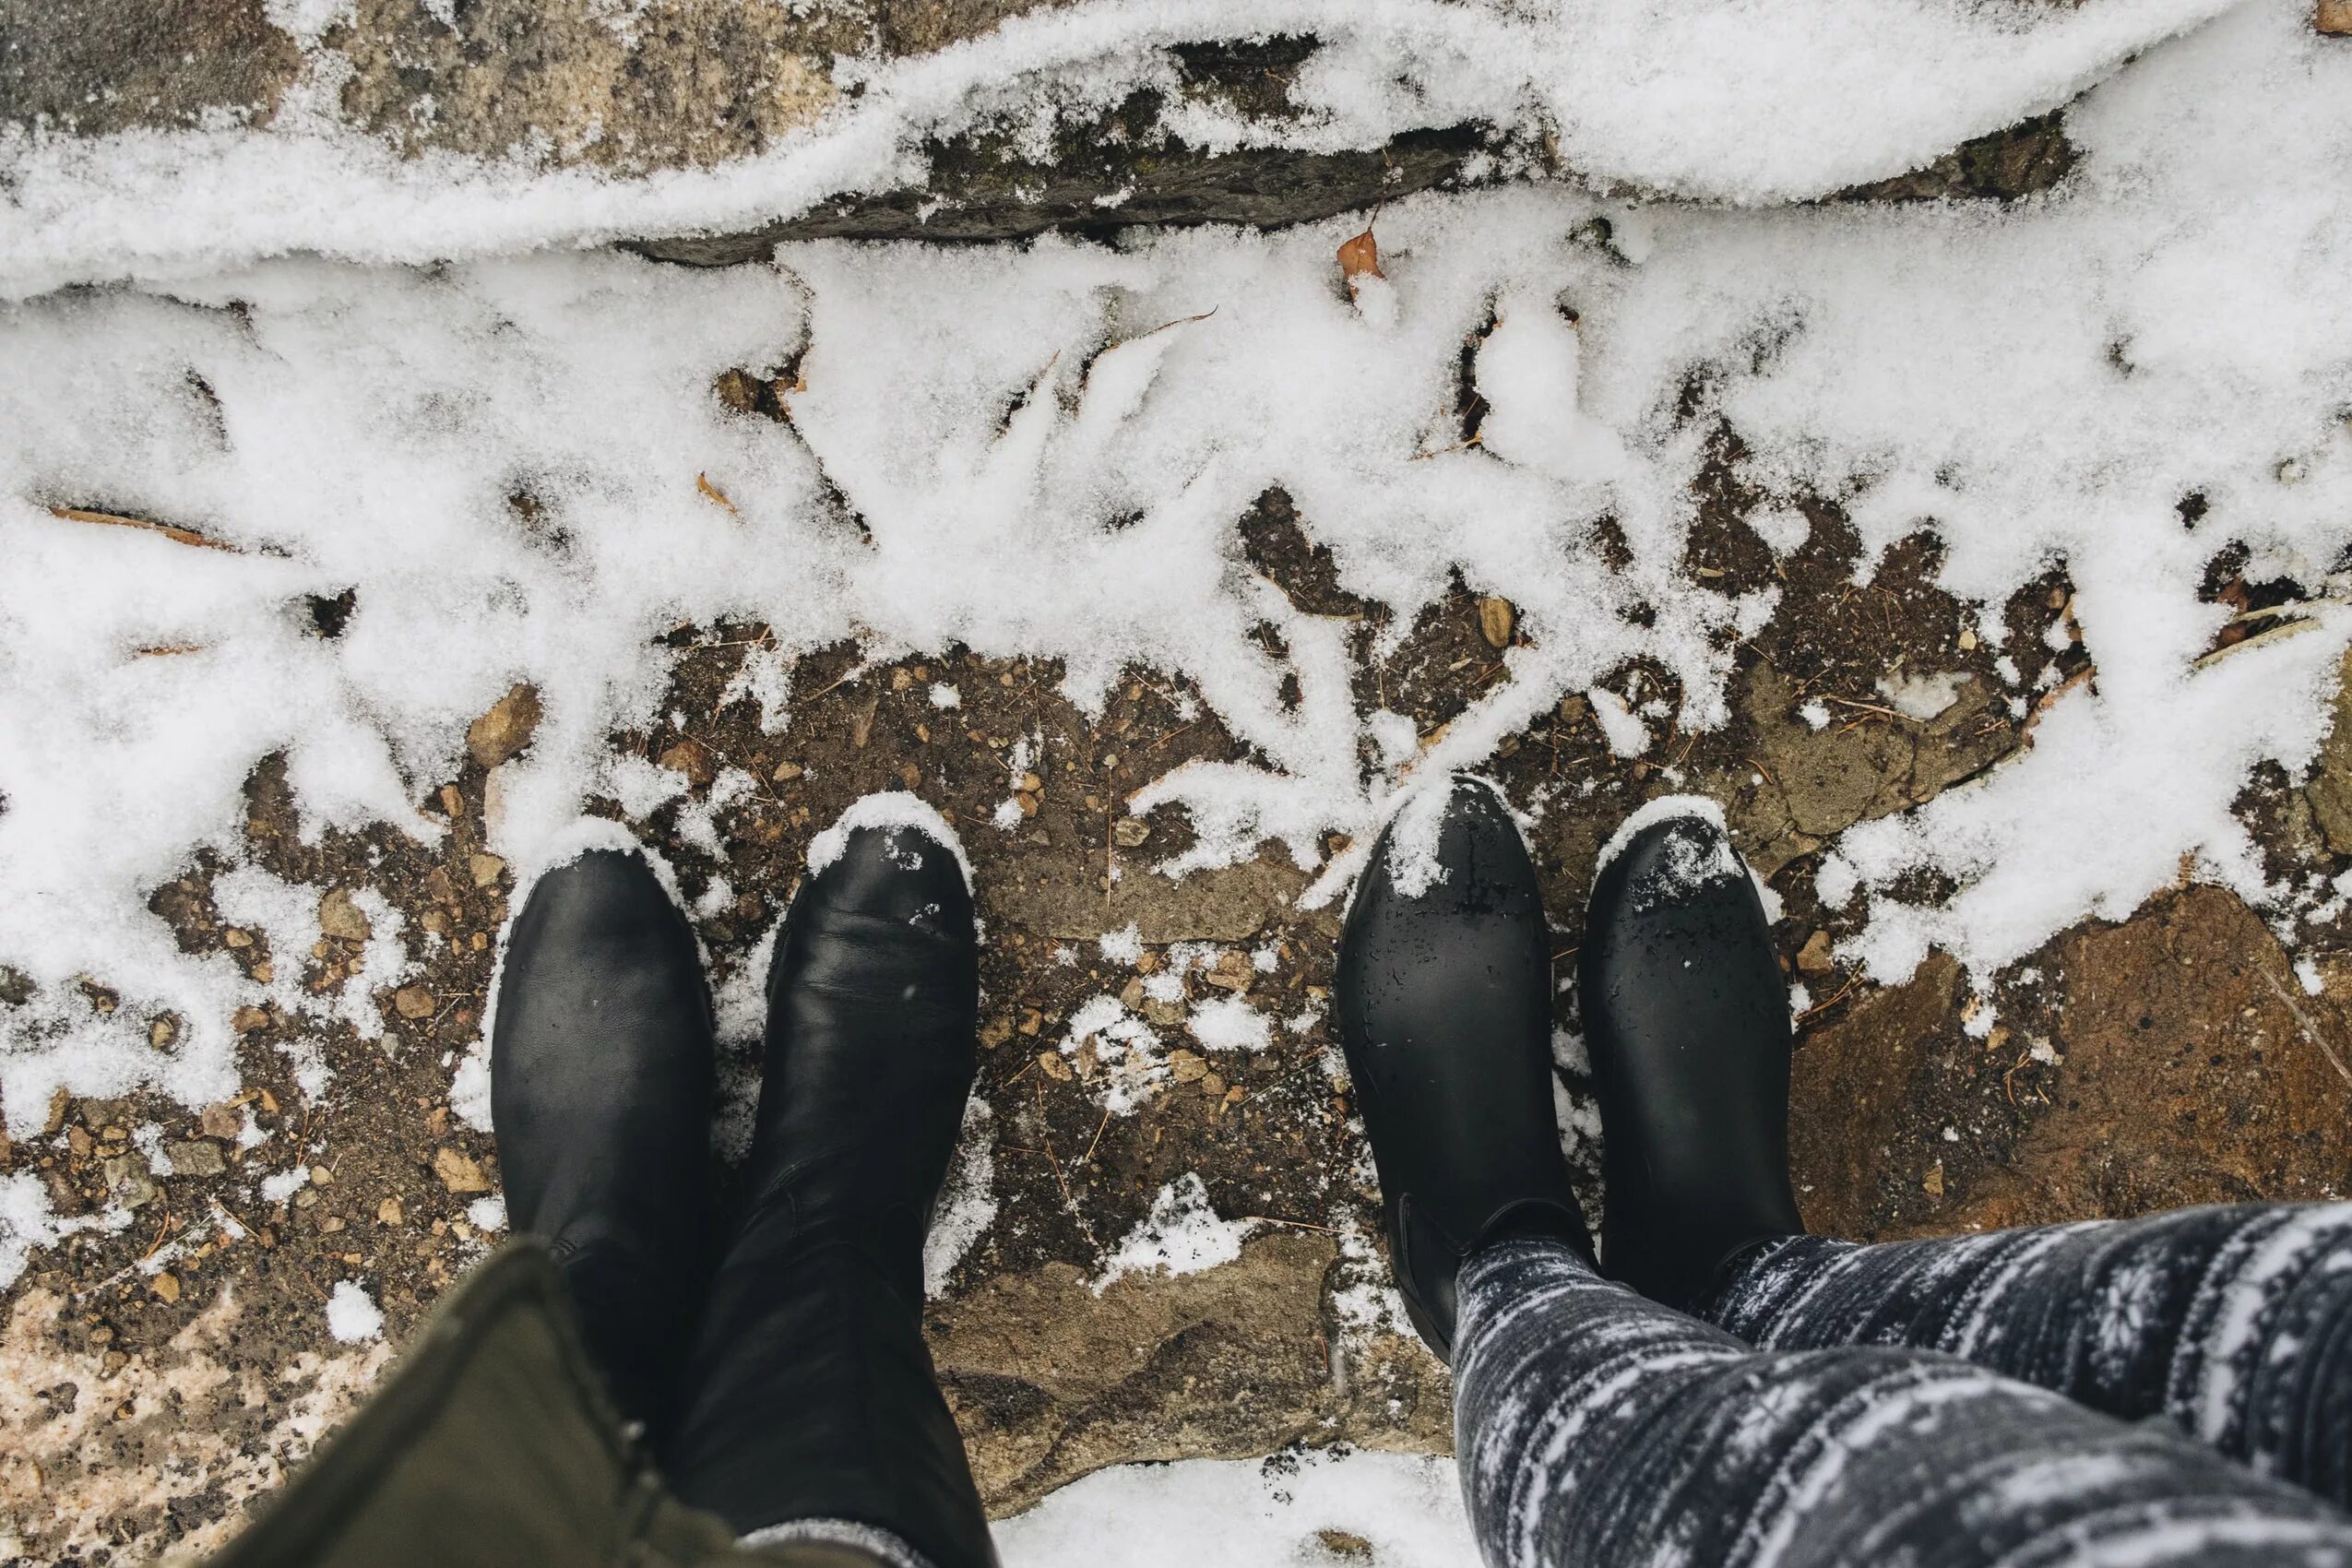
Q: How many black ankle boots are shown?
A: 2